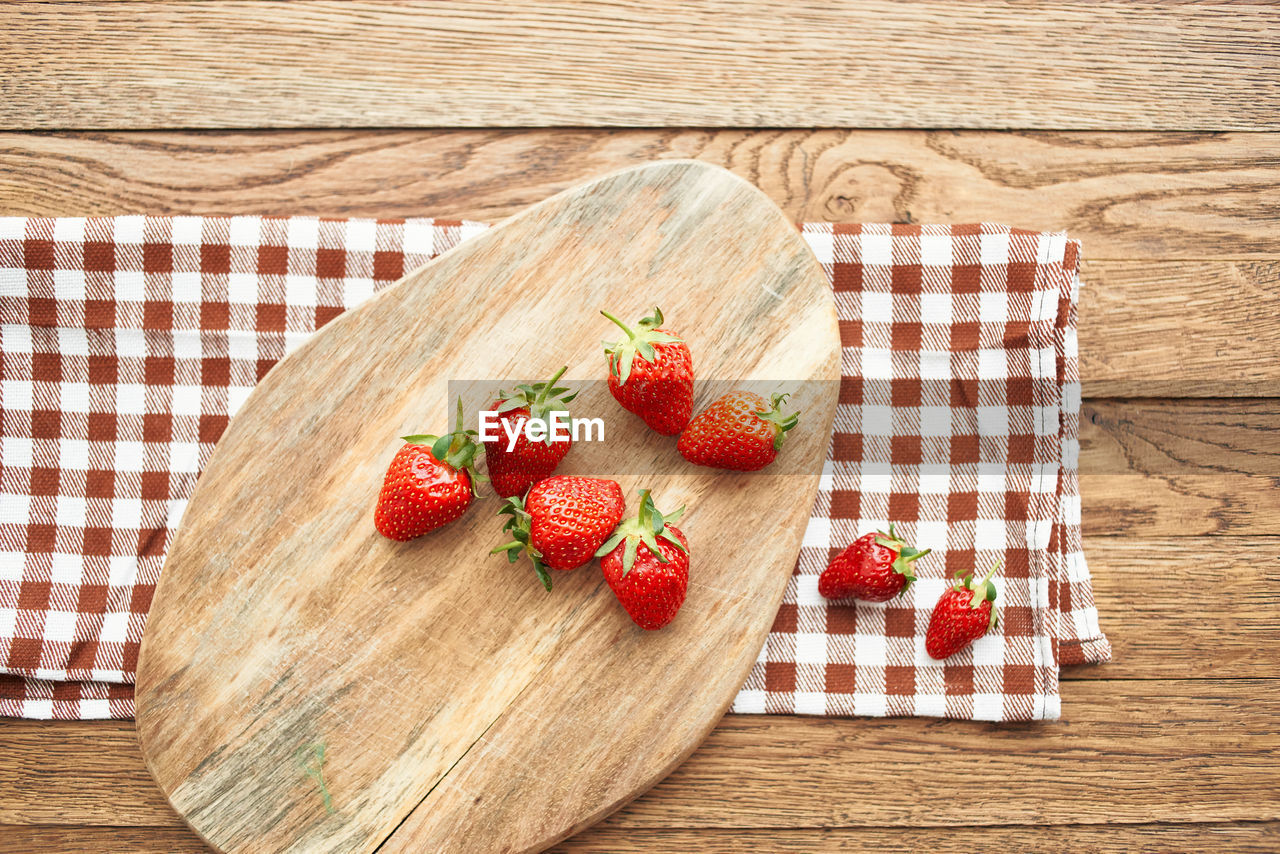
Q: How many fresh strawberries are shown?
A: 8